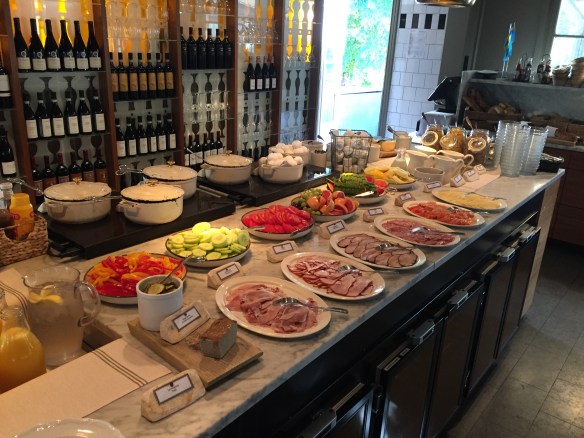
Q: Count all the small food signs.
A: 11